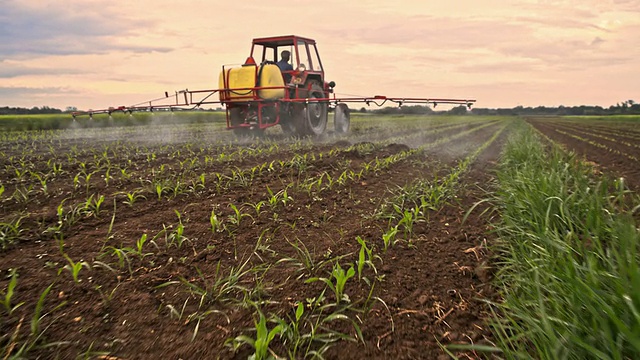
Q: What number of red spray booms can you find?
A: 2